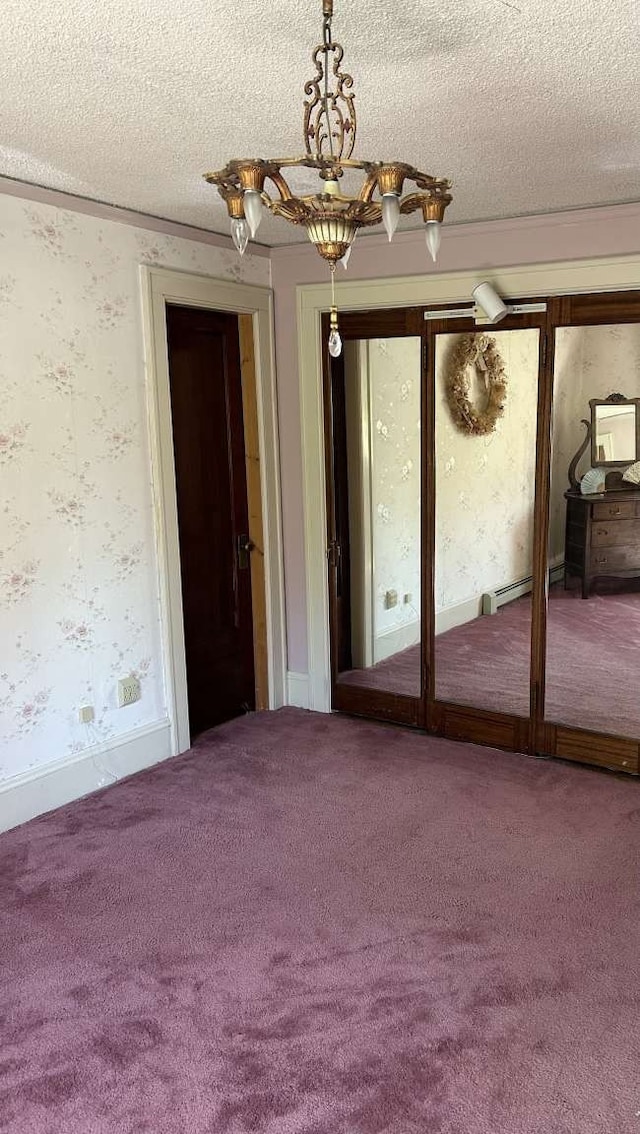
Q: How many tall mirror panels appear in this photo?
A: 3